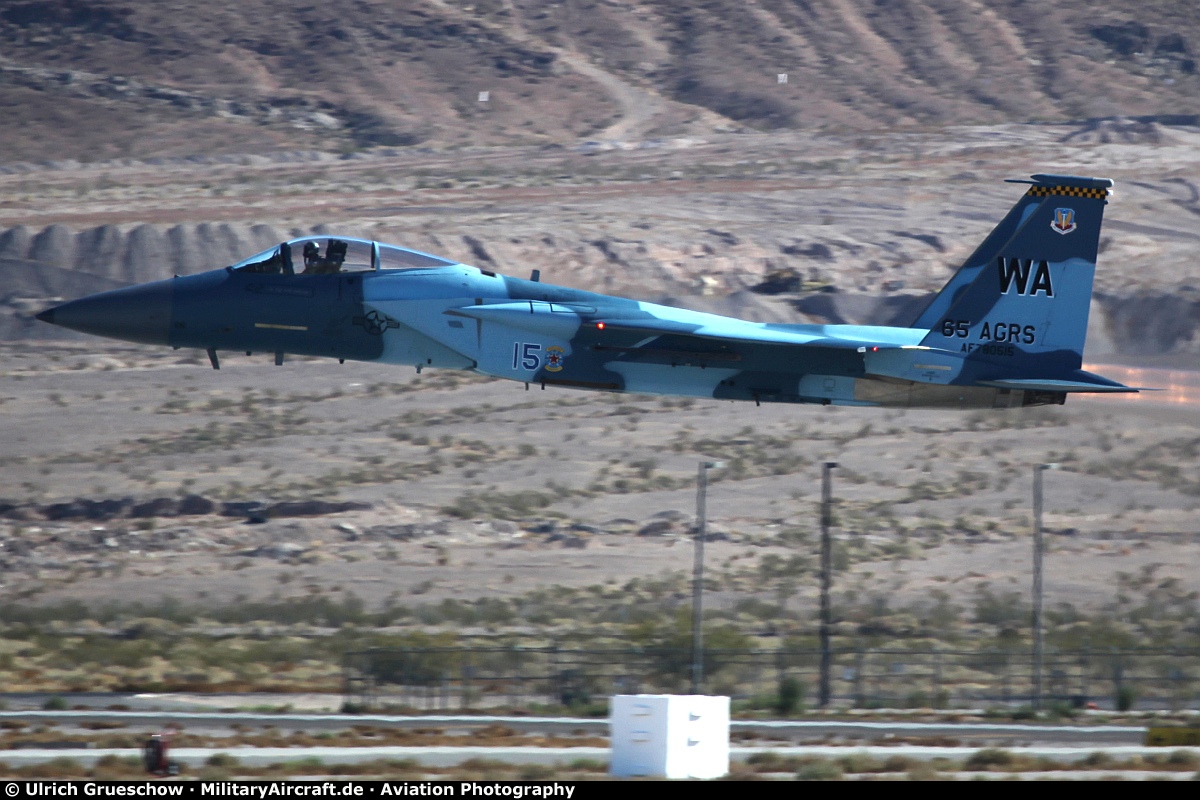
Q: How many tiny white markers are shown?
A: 2